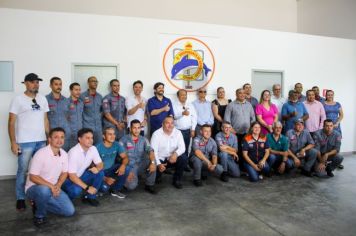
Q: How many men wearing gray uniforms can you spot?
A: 12